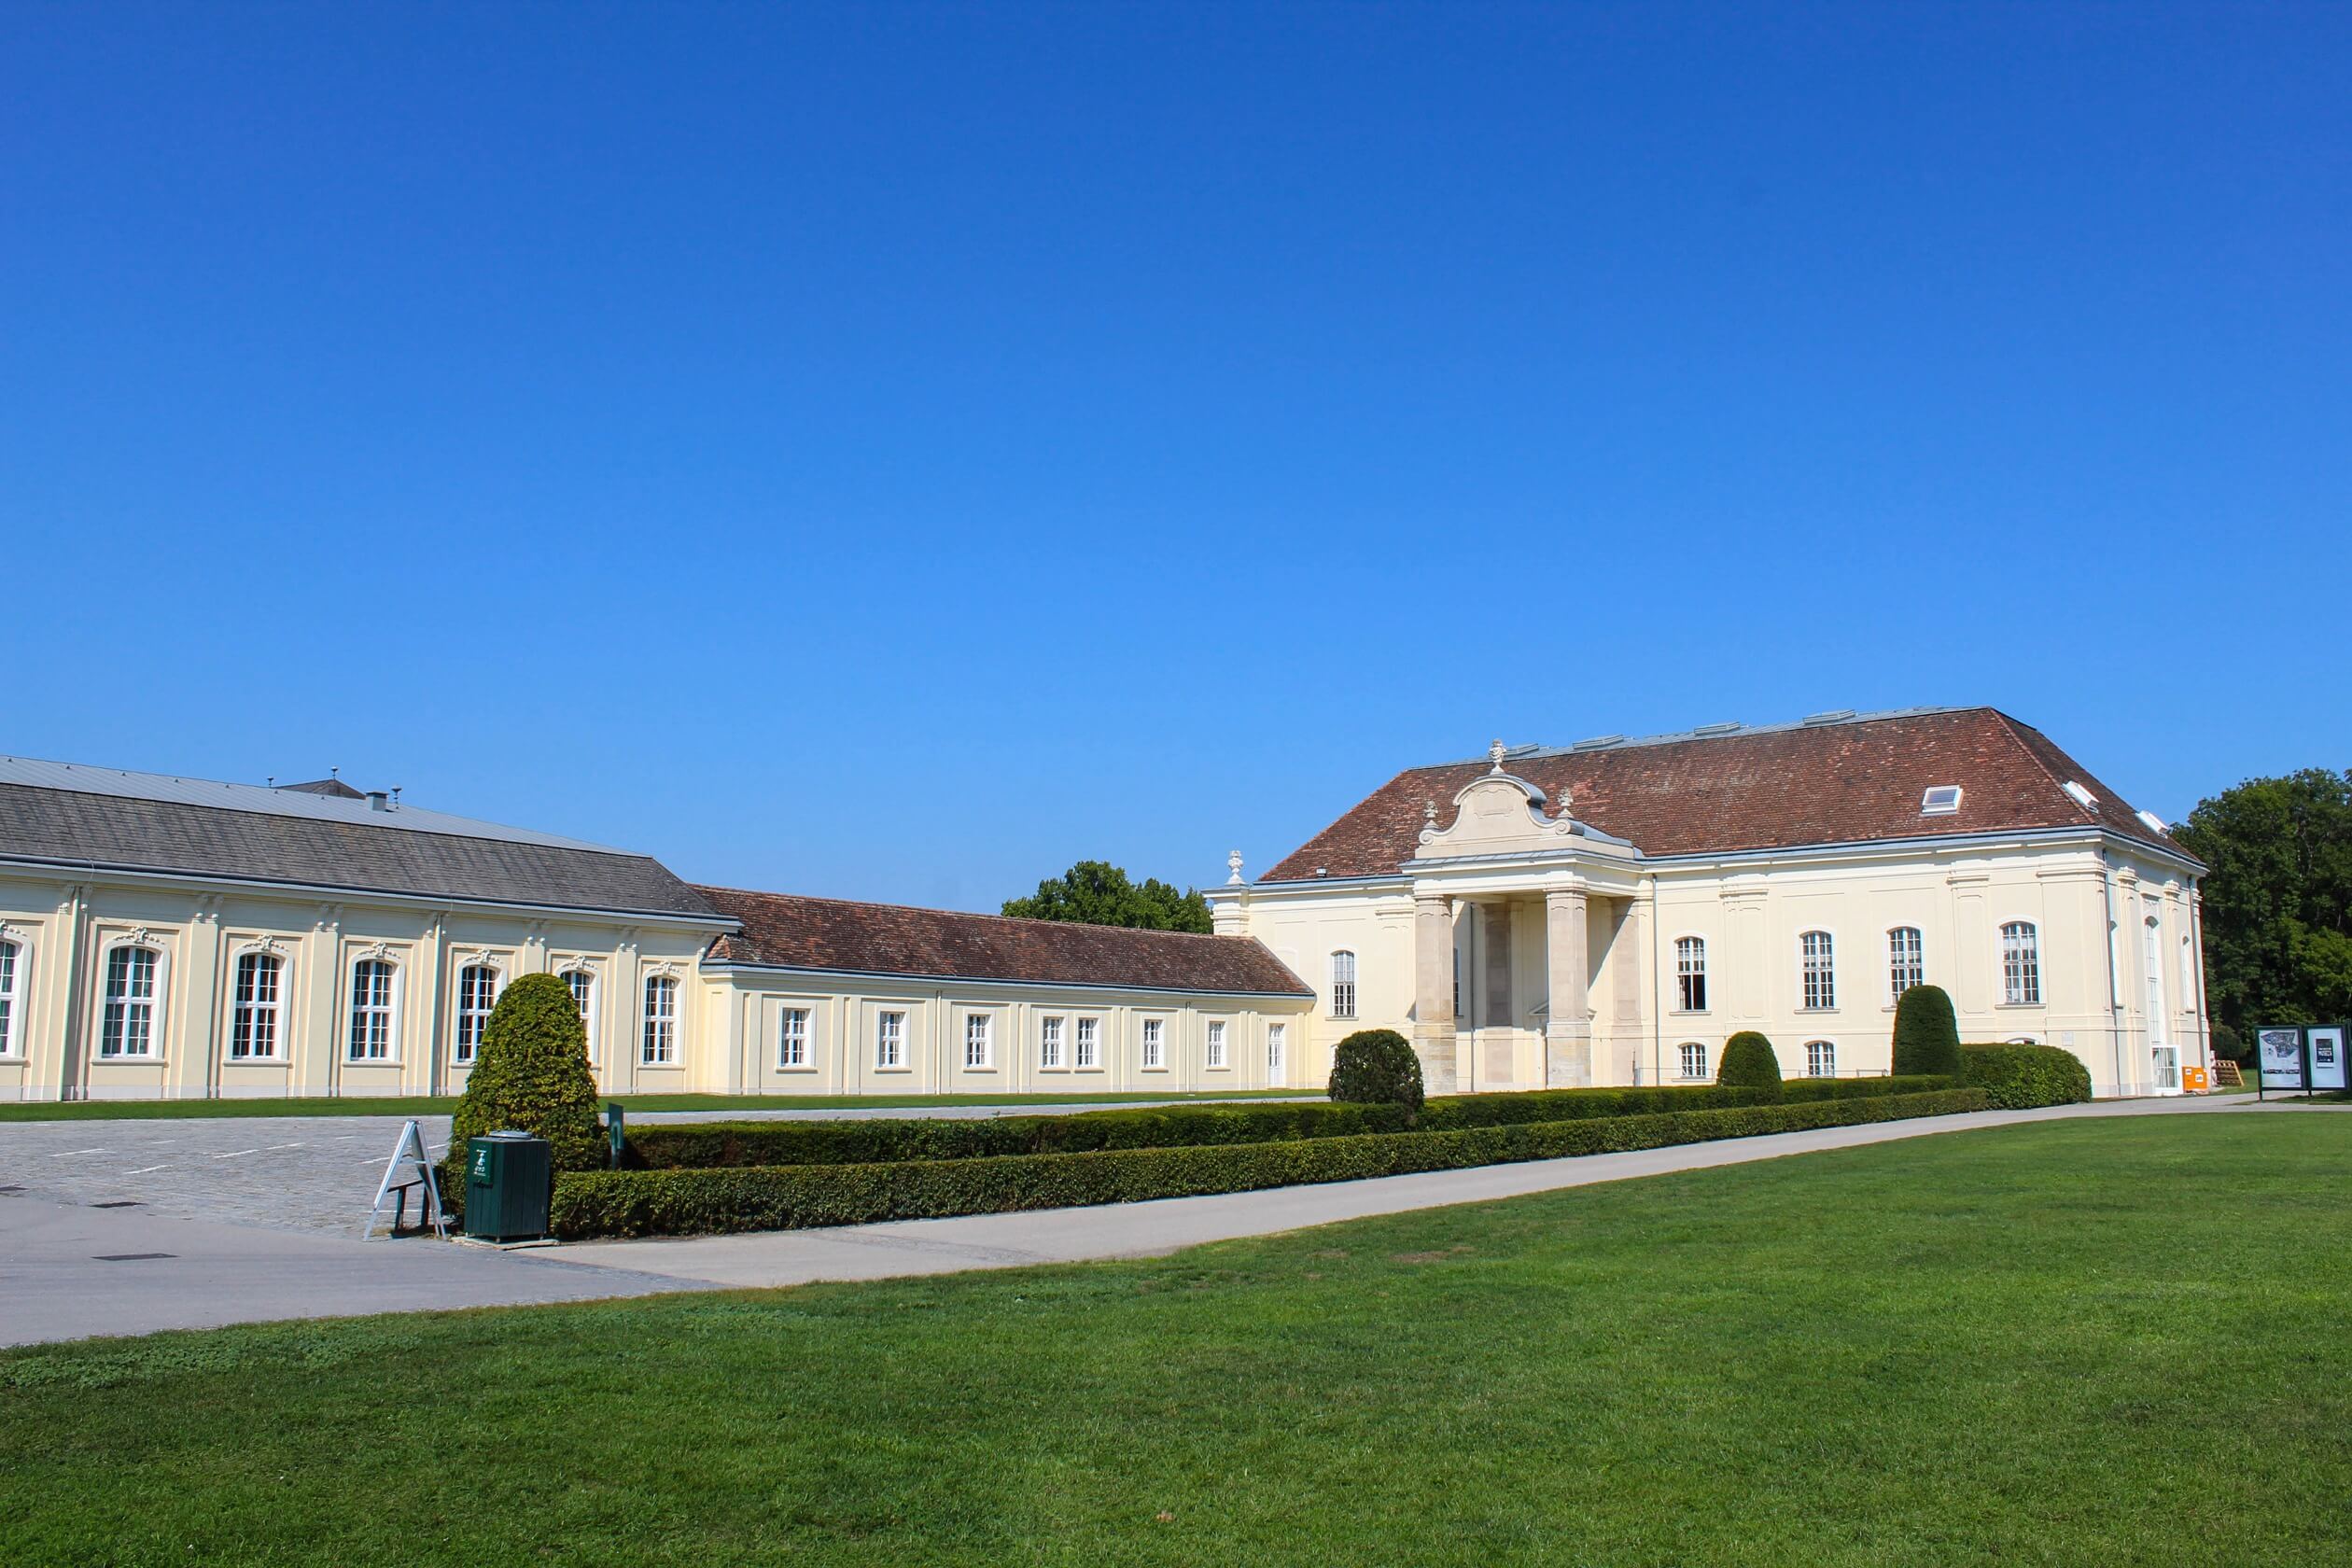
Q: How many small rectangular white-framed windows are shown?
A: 7